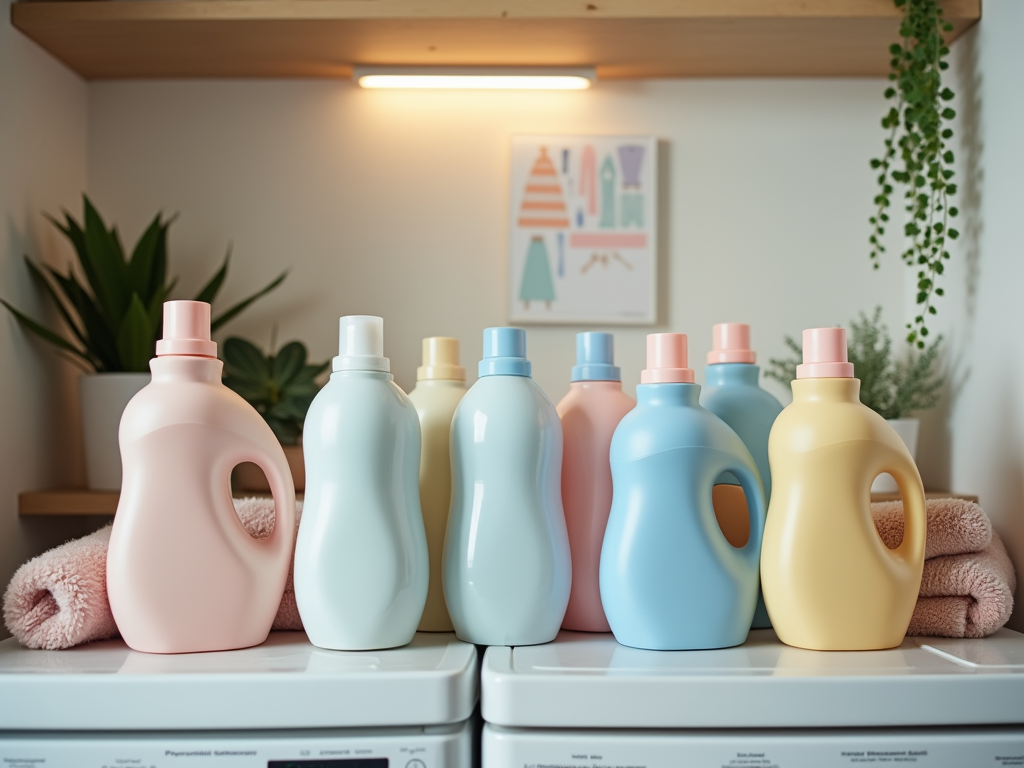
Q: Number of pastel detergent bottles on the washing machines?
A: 8